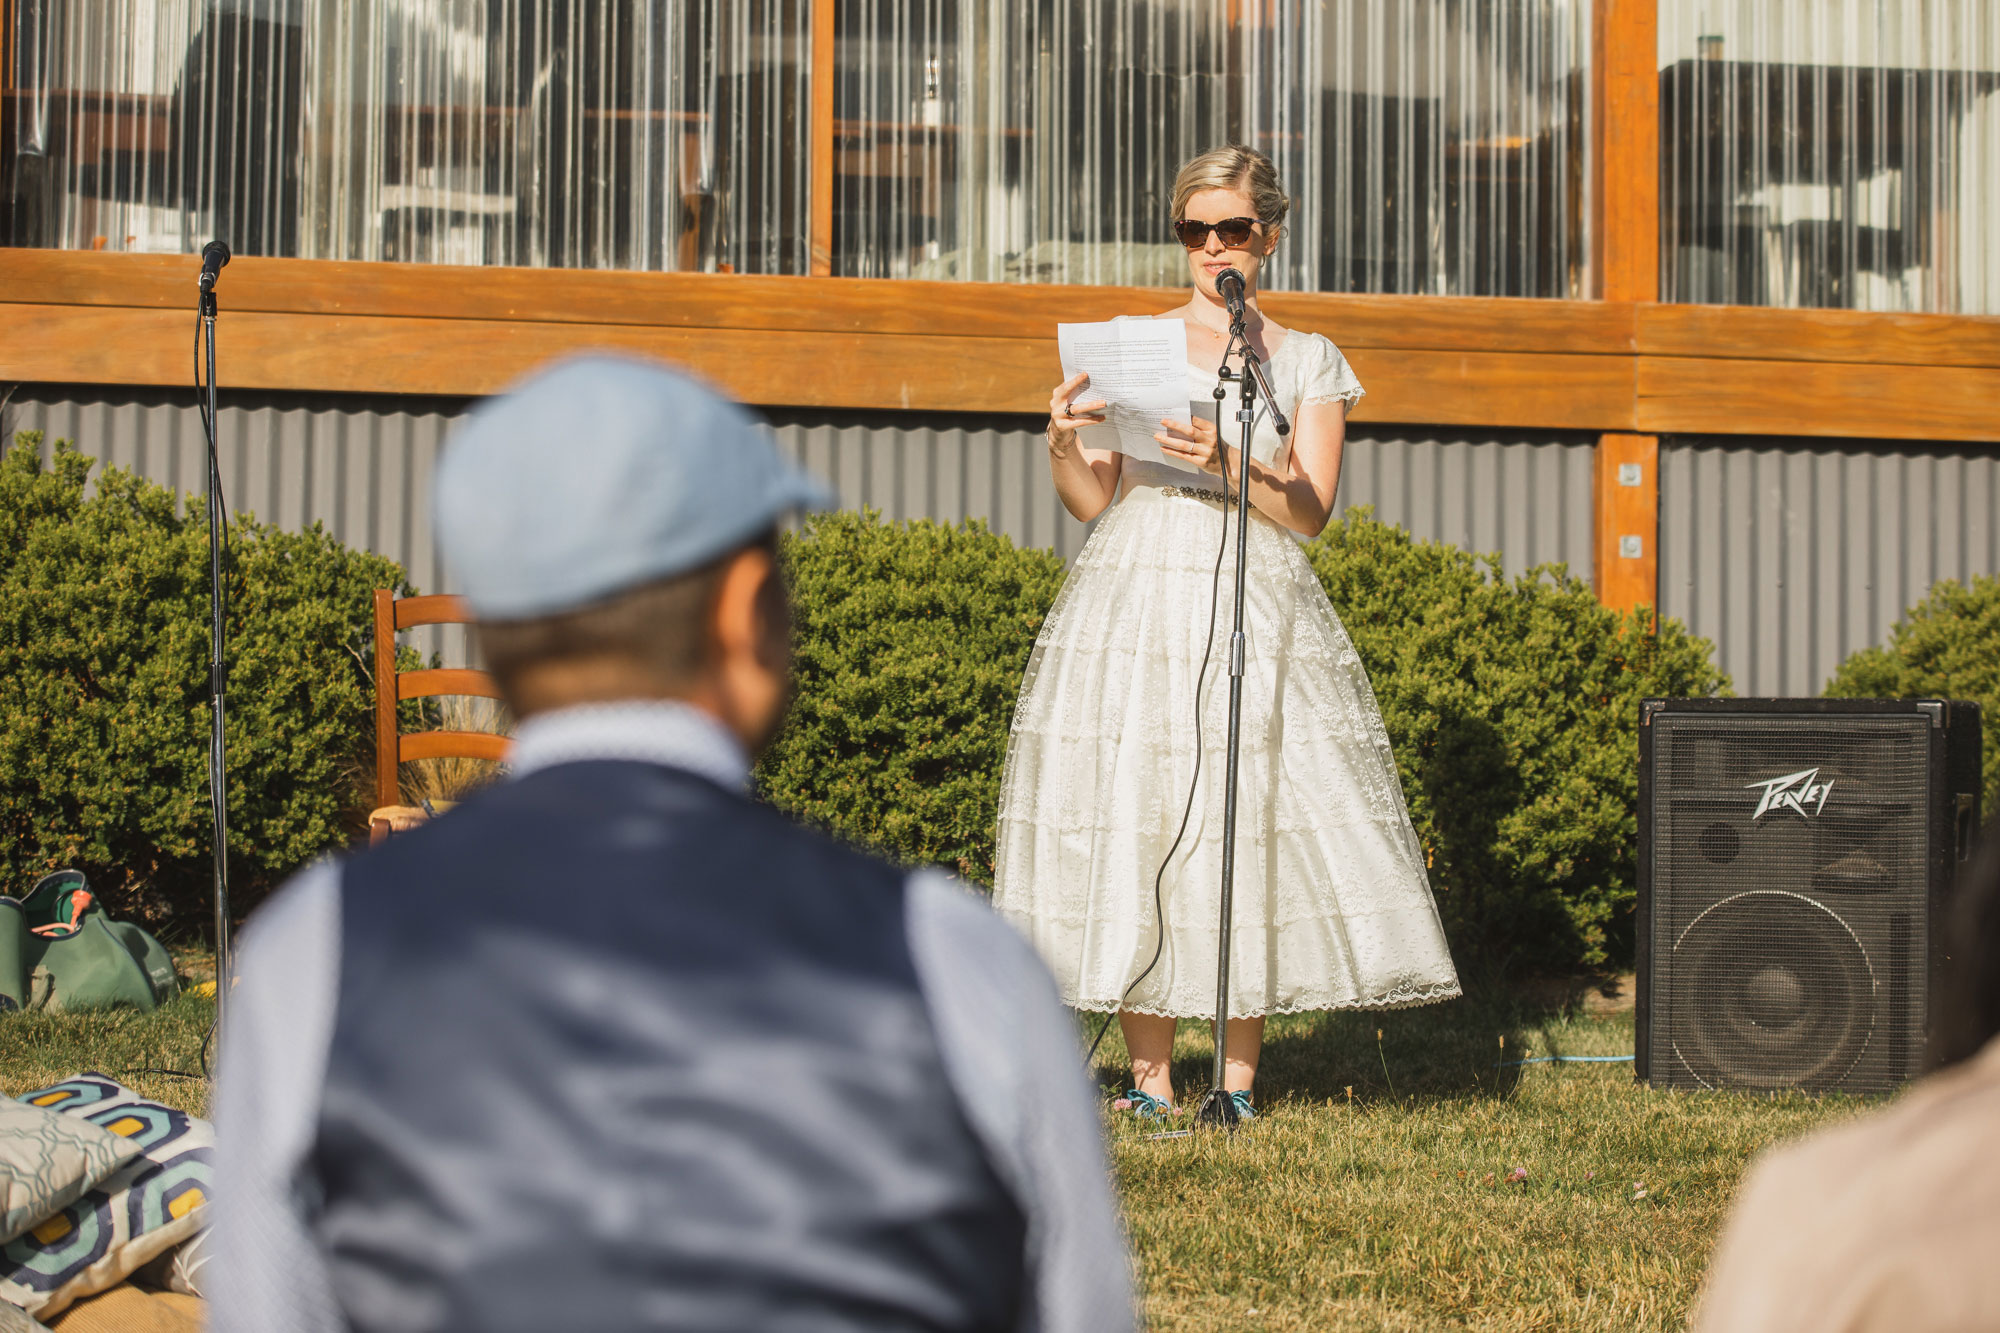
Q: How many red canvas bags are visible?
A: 0